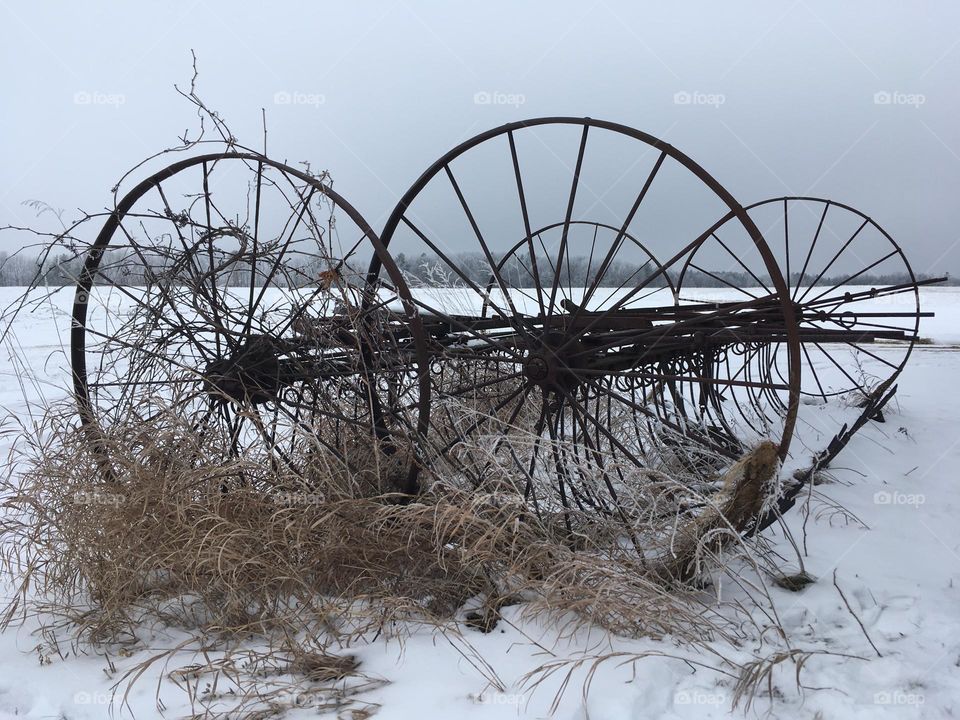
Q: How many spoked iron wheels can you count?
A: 4